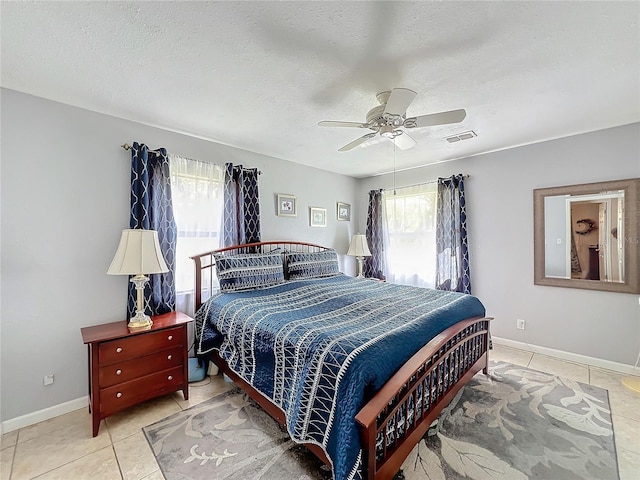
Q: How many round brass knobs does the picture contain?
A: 6